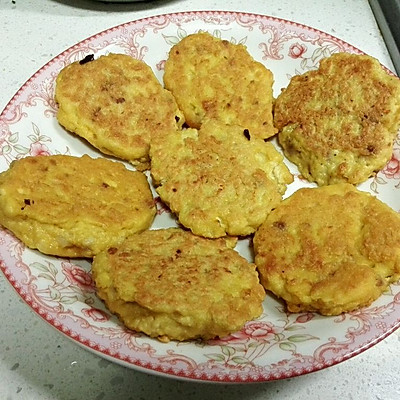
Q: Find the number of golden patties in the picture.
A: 7